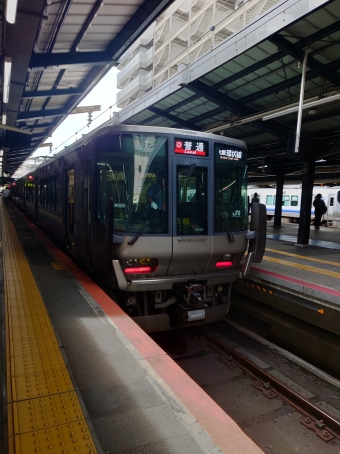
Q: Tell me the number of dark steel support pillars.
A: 2